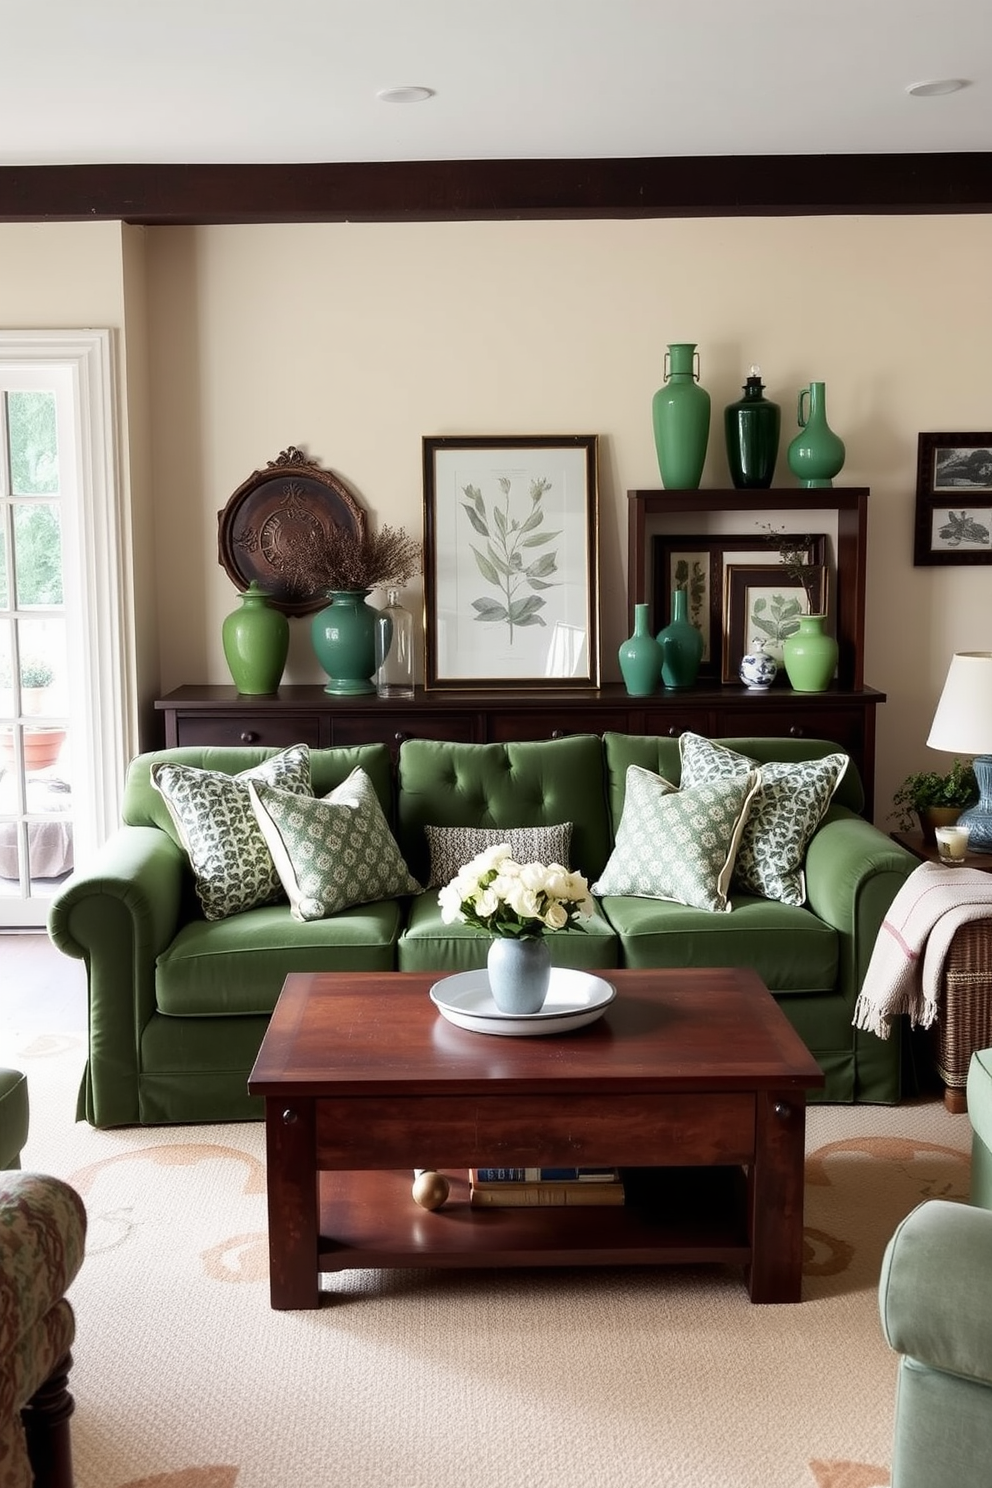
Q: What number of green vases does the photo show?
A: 8